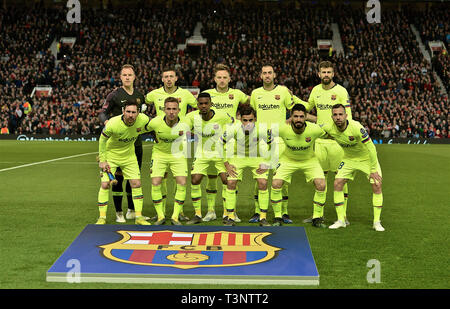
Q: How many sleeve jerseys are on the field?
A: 11